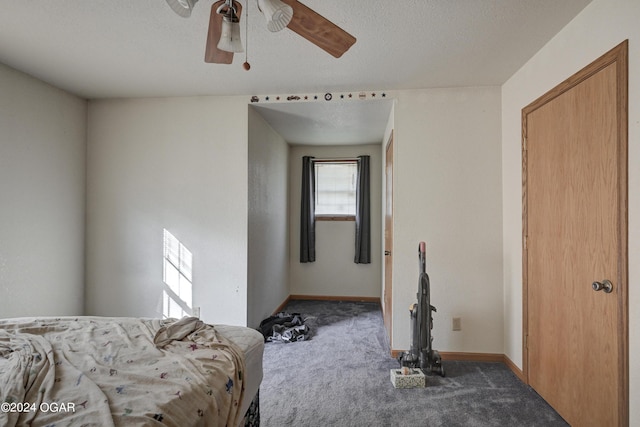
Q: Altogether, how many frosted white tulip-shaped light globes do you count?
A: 3